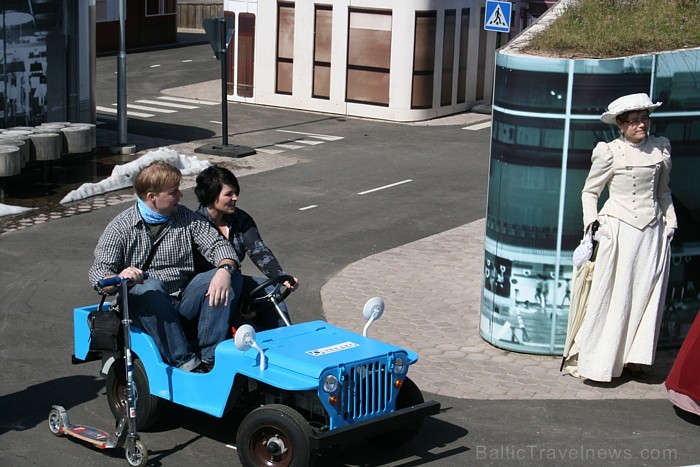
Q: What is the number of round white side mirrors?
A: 2